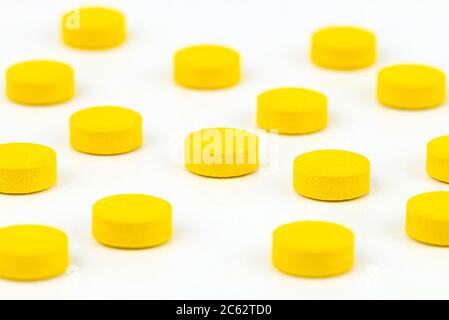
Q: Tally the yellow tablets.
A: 15